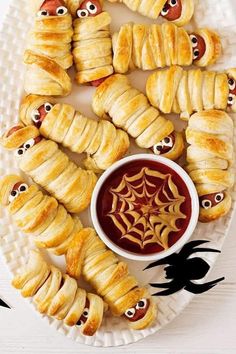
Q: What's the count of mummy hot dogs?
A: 12